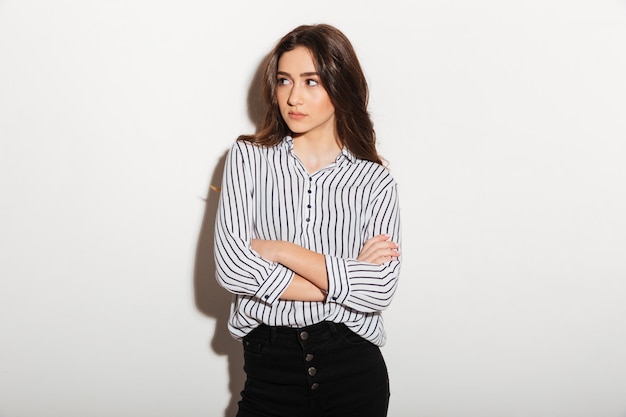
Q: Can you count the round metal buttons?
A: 4